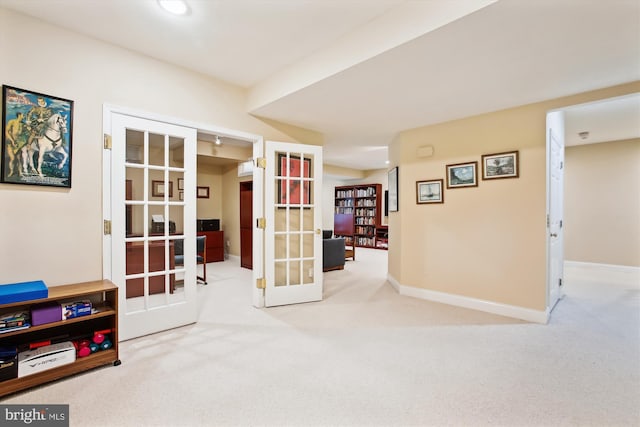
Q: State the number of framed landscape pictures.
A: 3